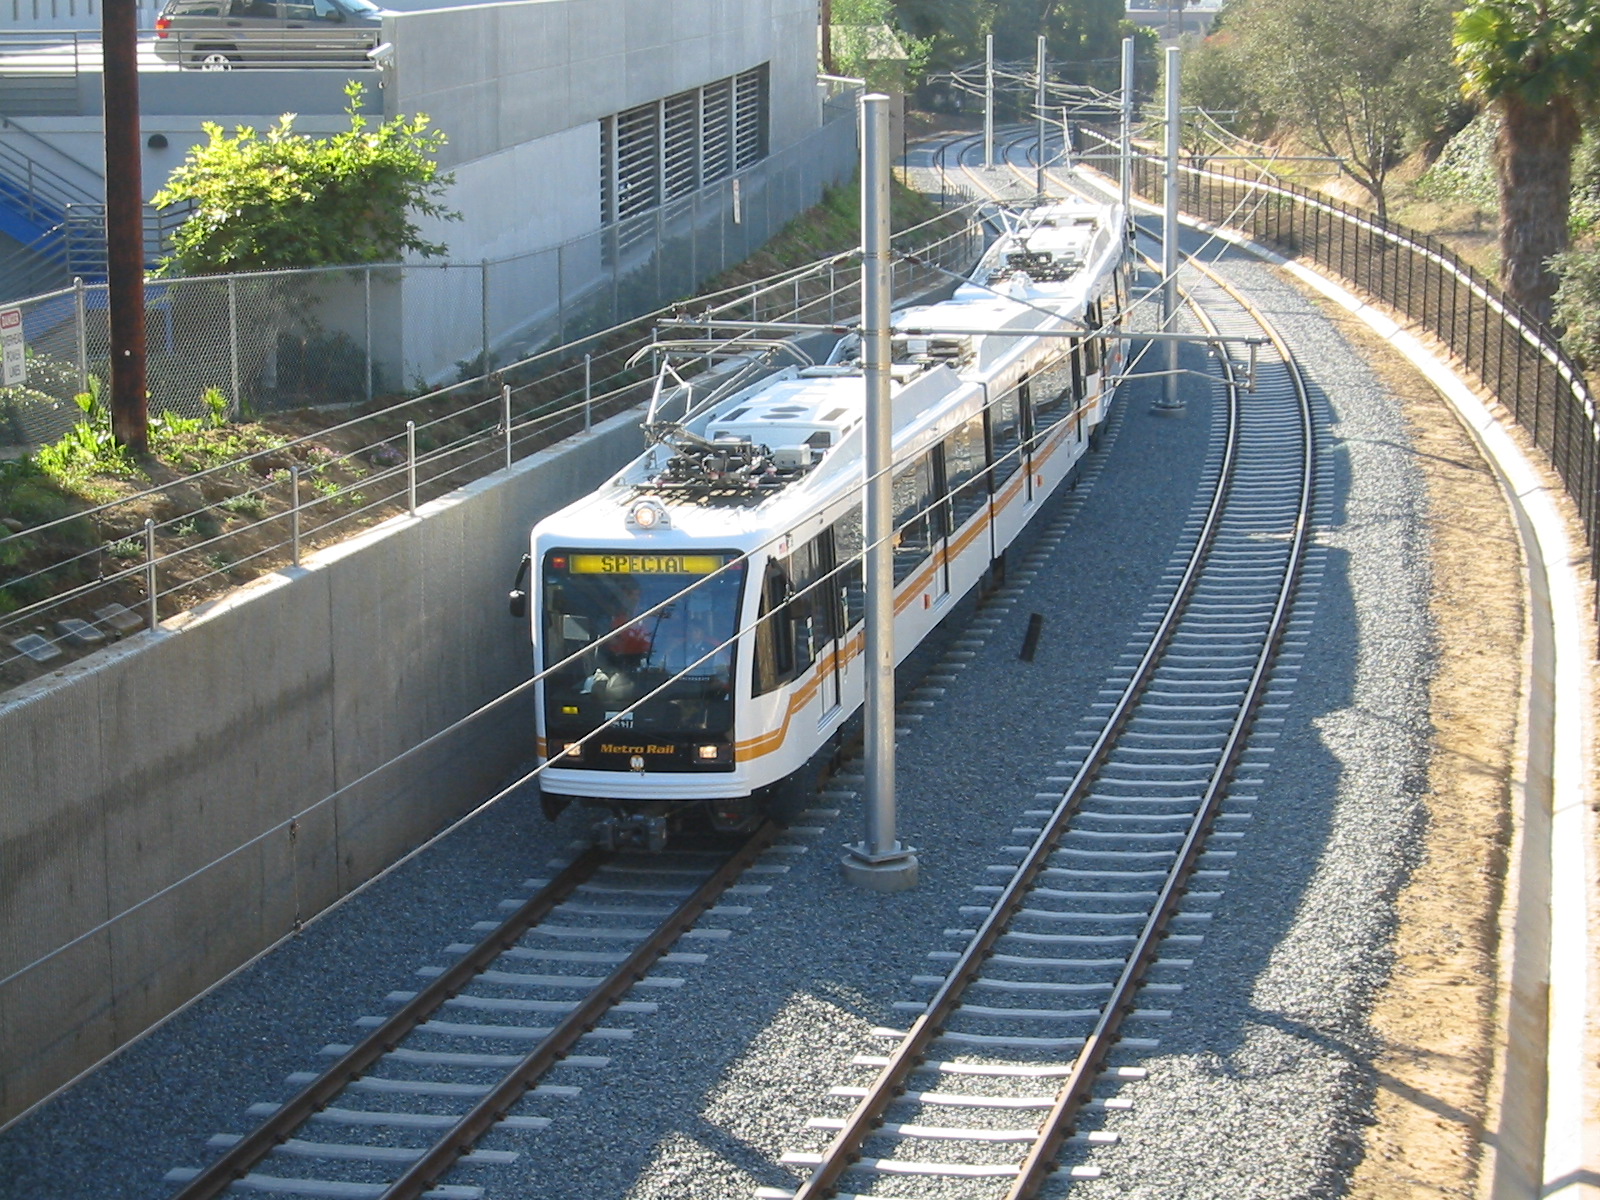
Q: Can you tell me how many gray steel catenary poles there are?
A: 5